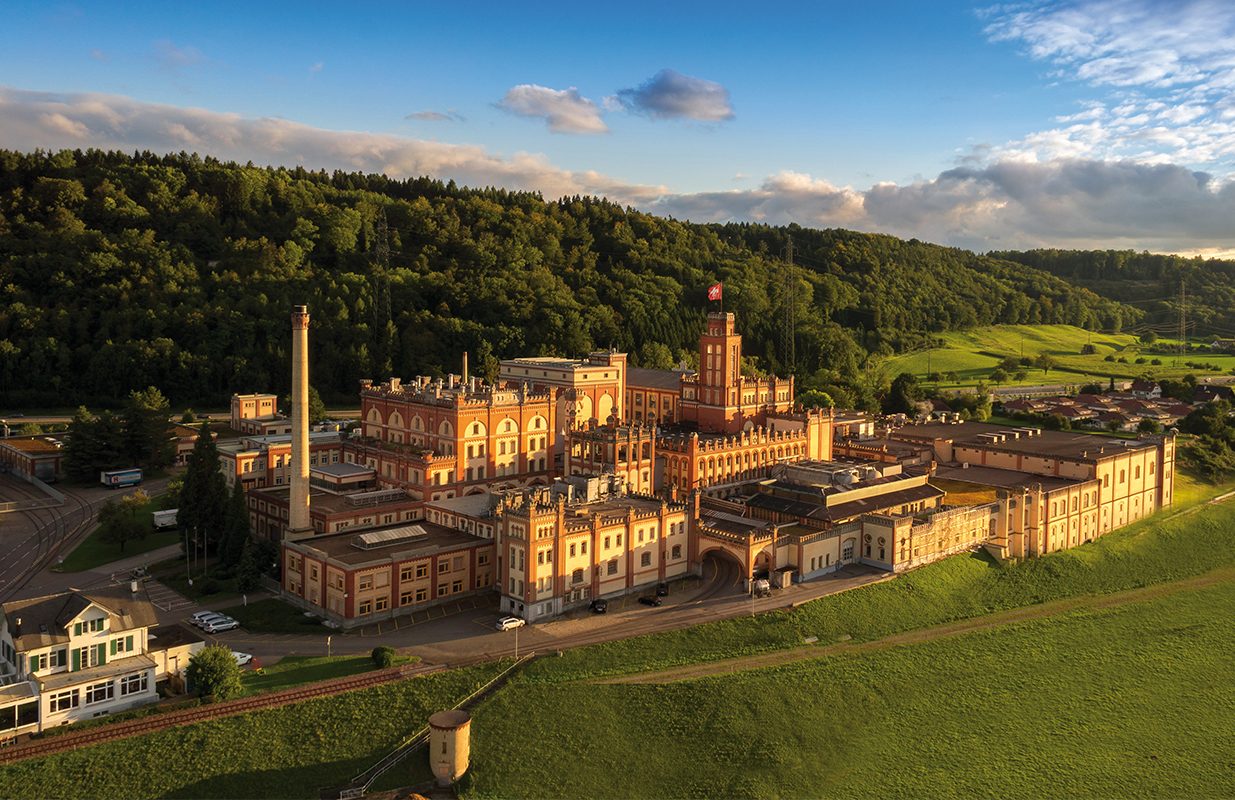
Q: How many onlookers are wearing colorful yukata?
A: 0